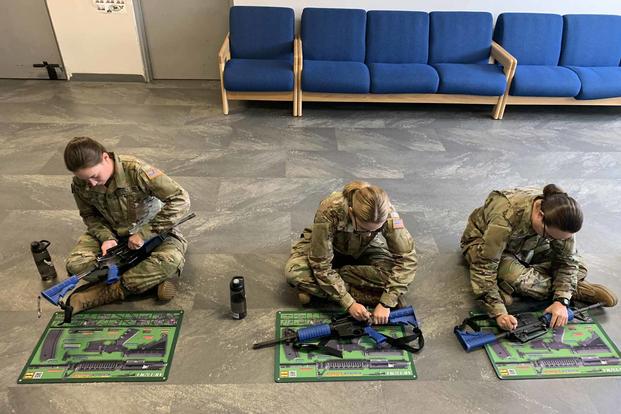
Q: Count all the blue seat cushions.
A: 6